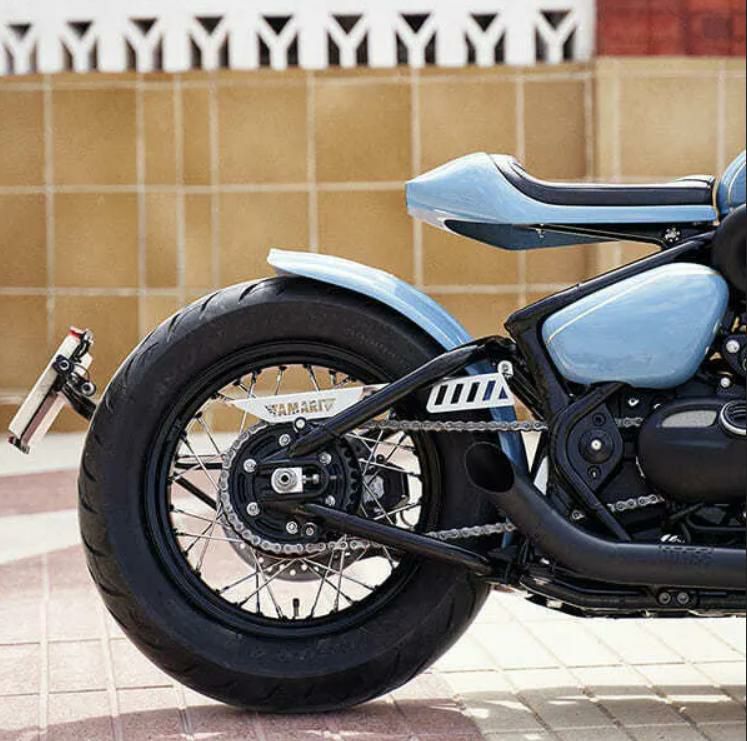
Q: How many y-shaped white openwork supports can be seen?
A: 9